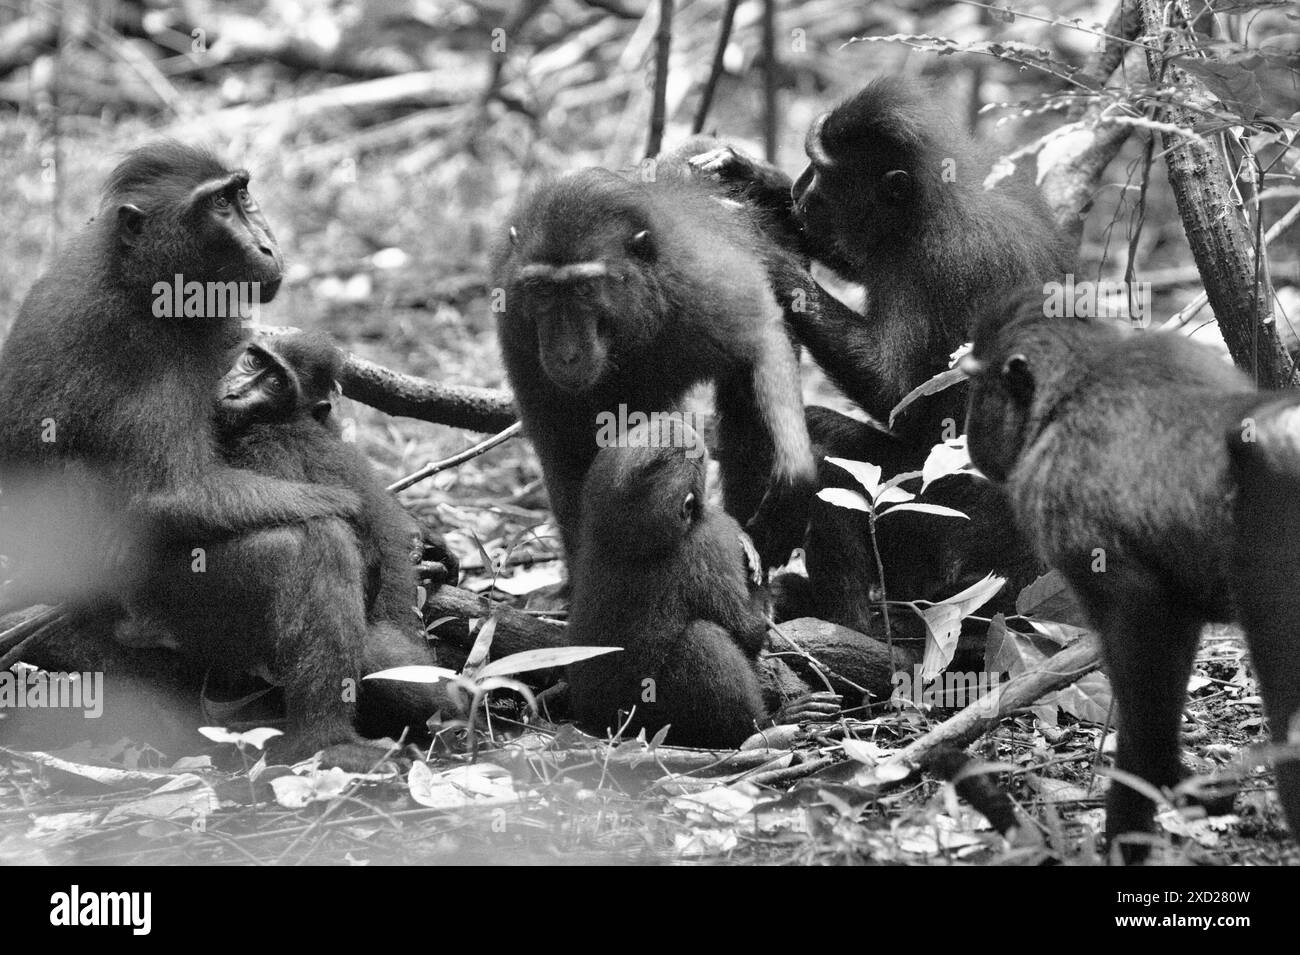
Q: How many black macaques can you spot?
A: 6